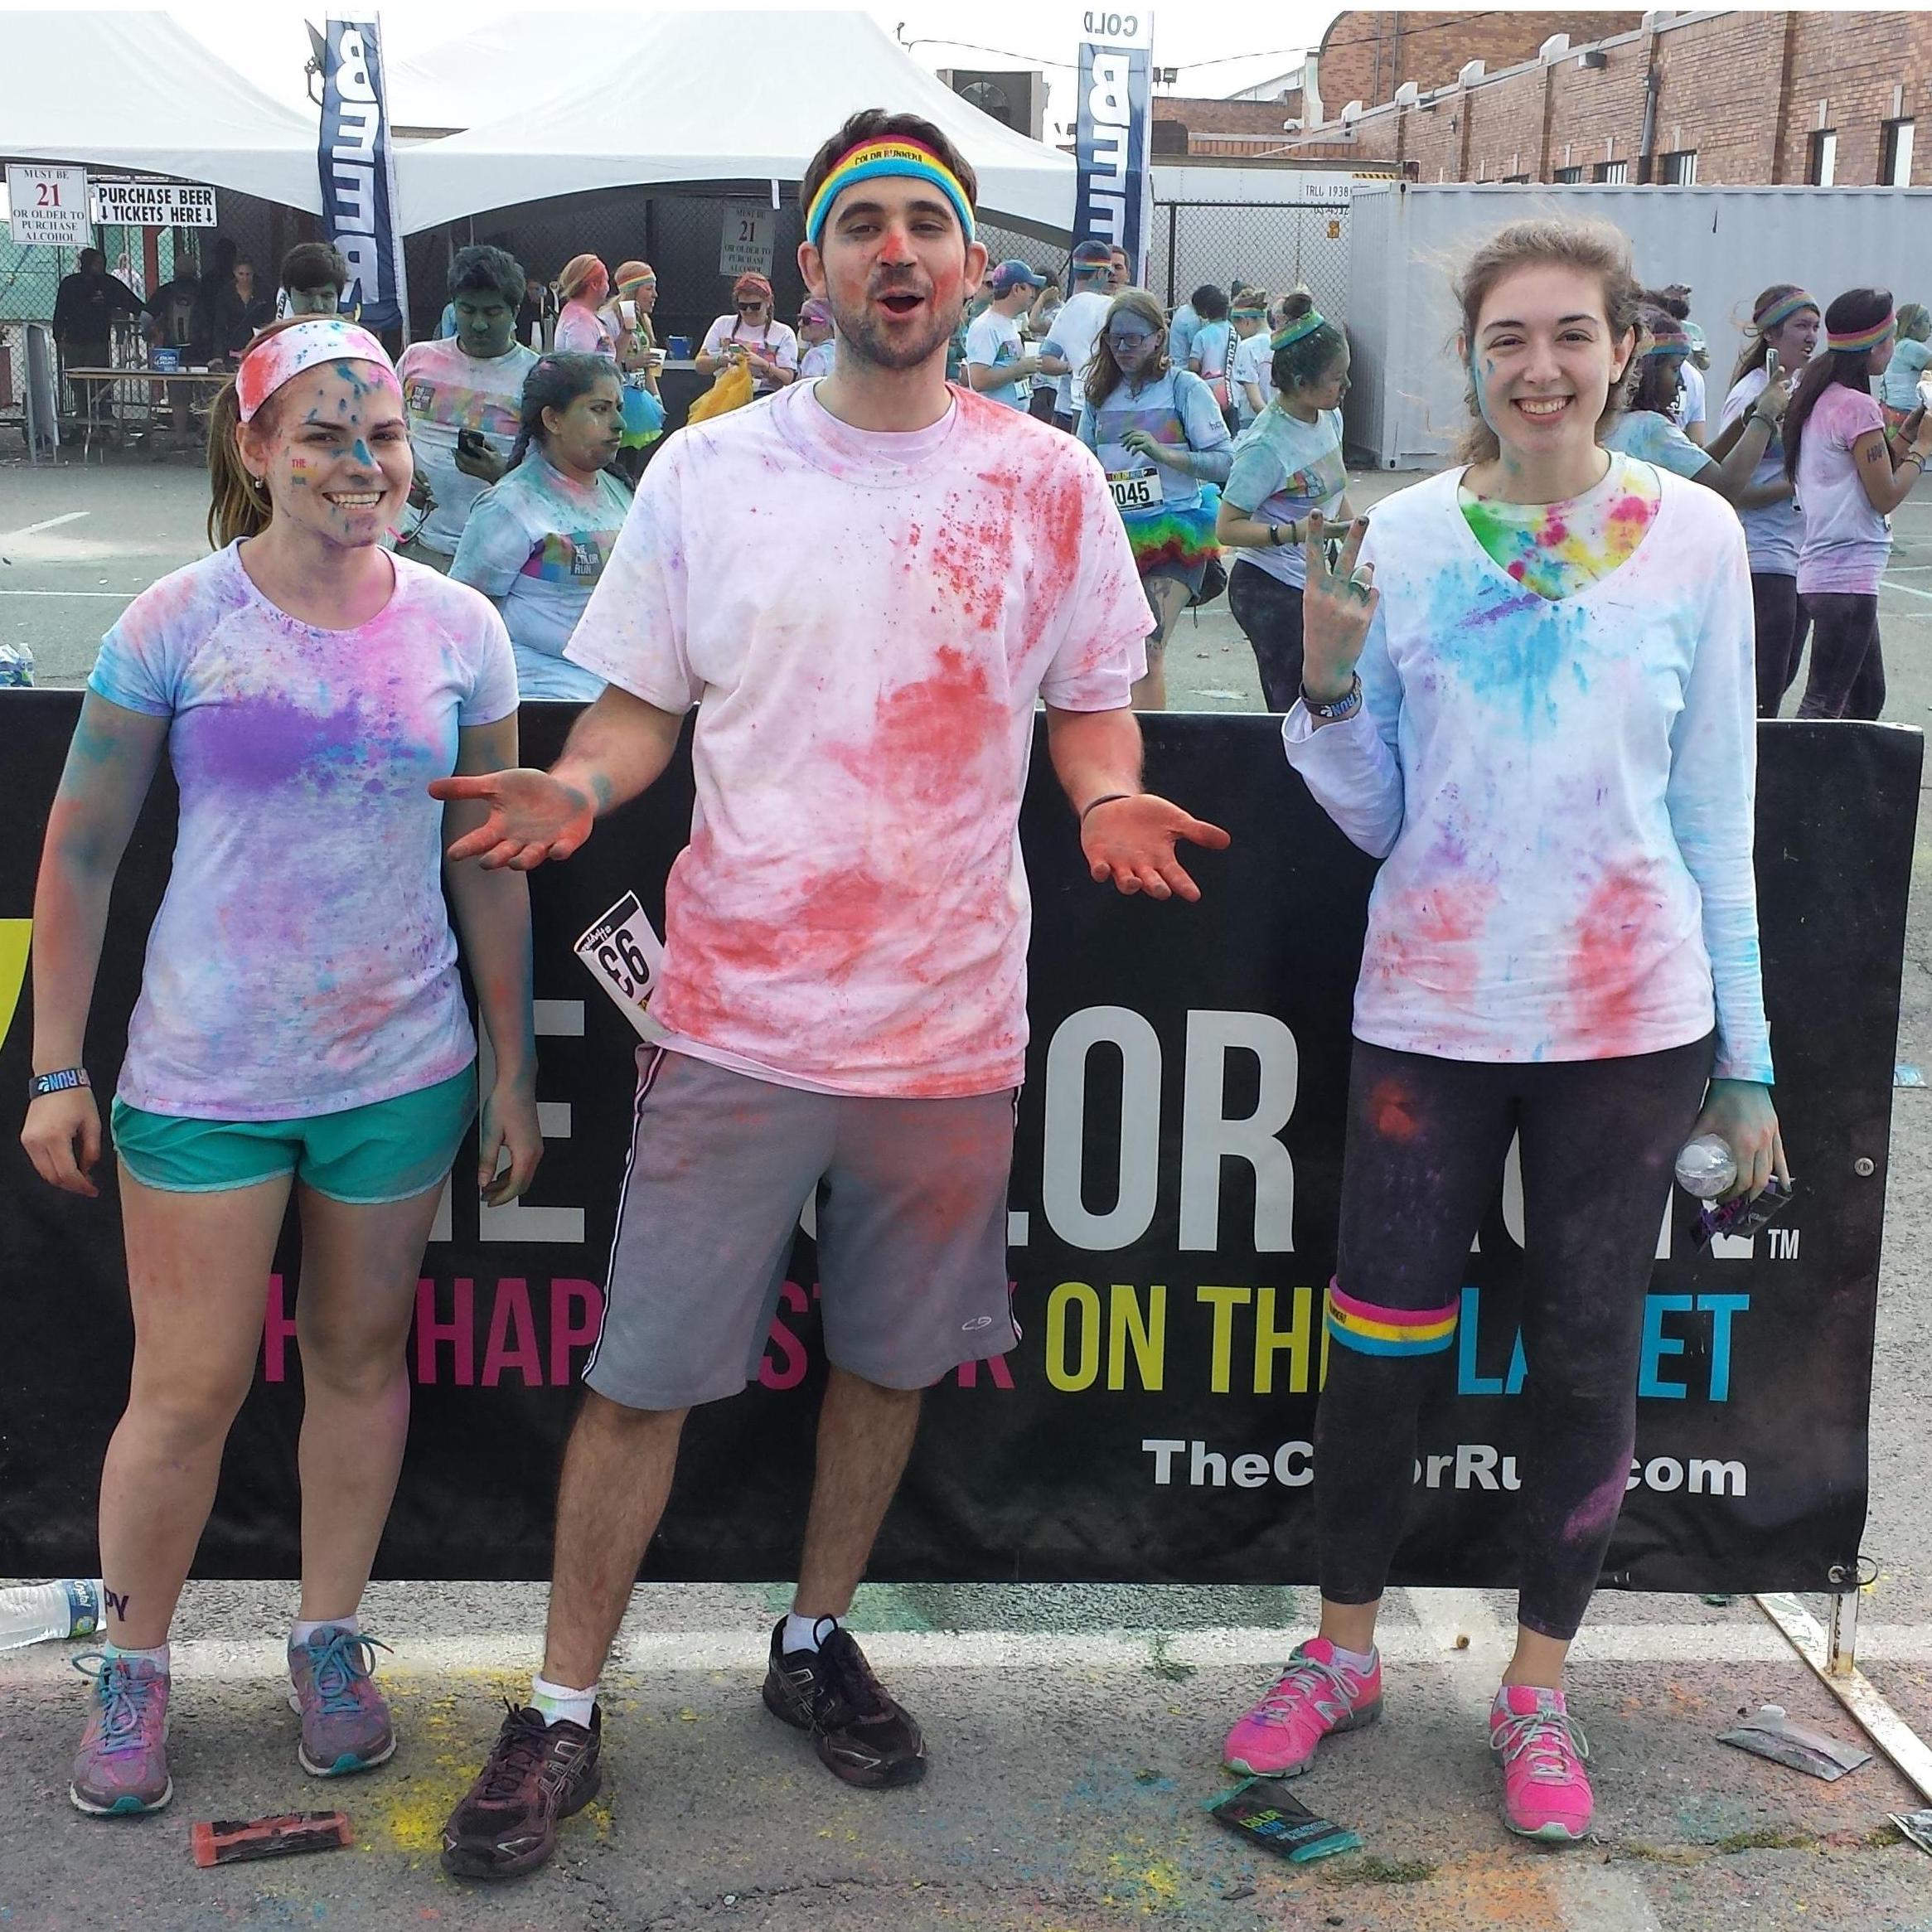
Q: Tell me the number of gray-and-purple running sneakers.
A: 2